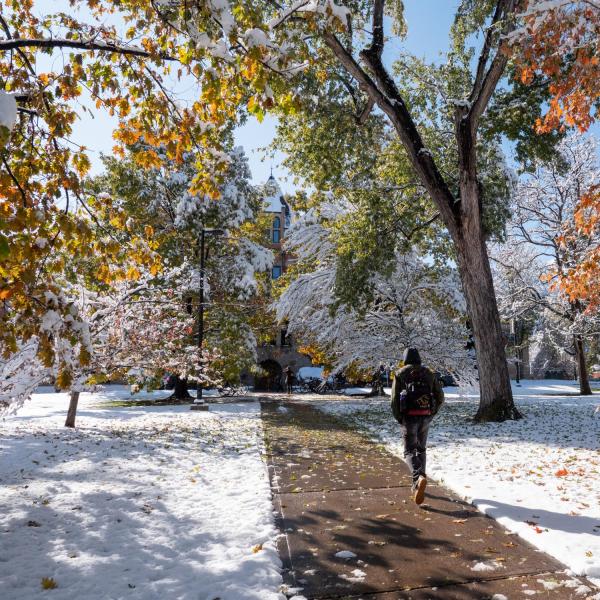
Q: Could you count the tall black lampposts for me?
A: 1